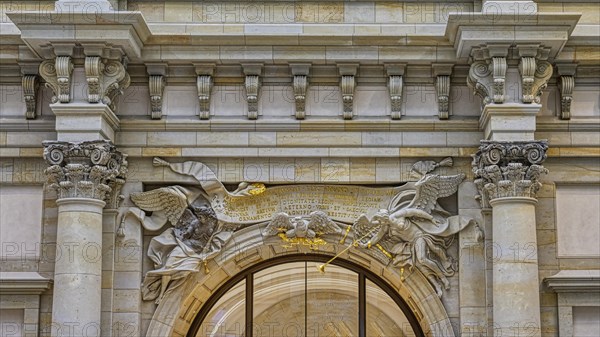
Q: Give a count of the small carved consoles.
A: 9